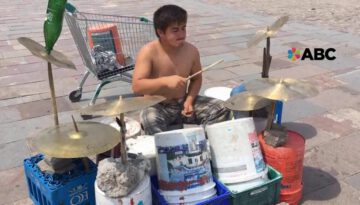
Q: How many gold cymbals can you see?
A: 6